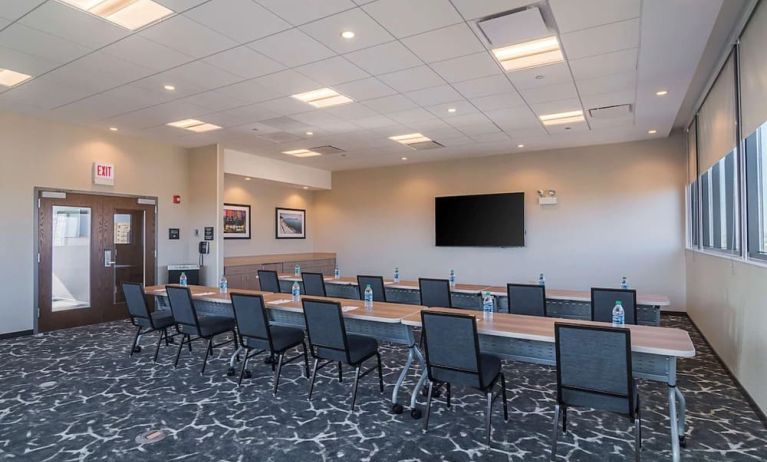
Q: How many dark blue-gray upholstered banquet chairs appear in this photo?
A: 12